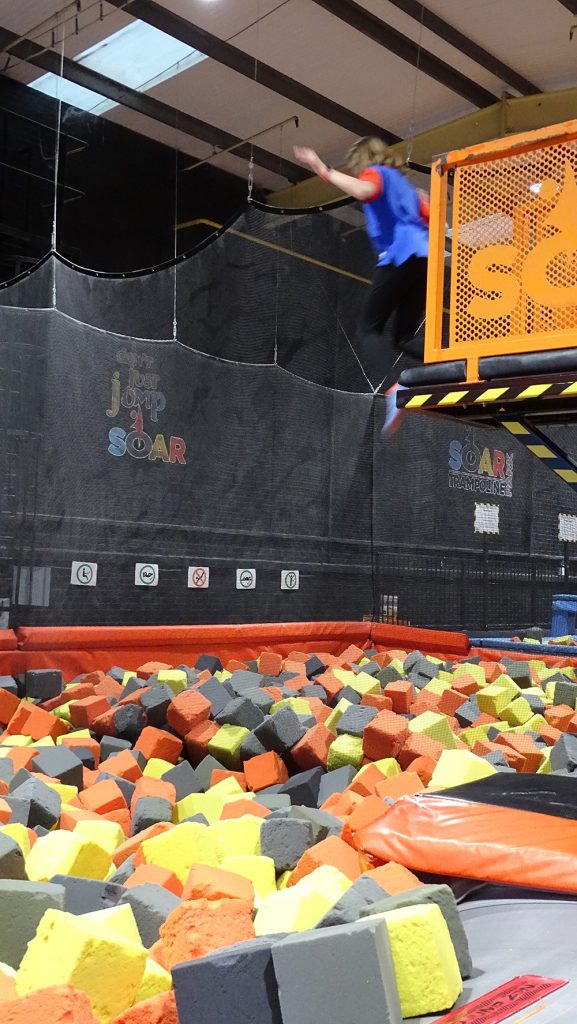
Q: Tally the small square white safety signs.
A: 5